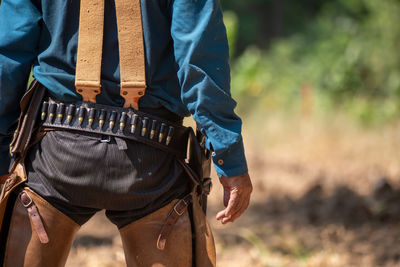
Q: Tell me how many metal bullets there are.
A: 14